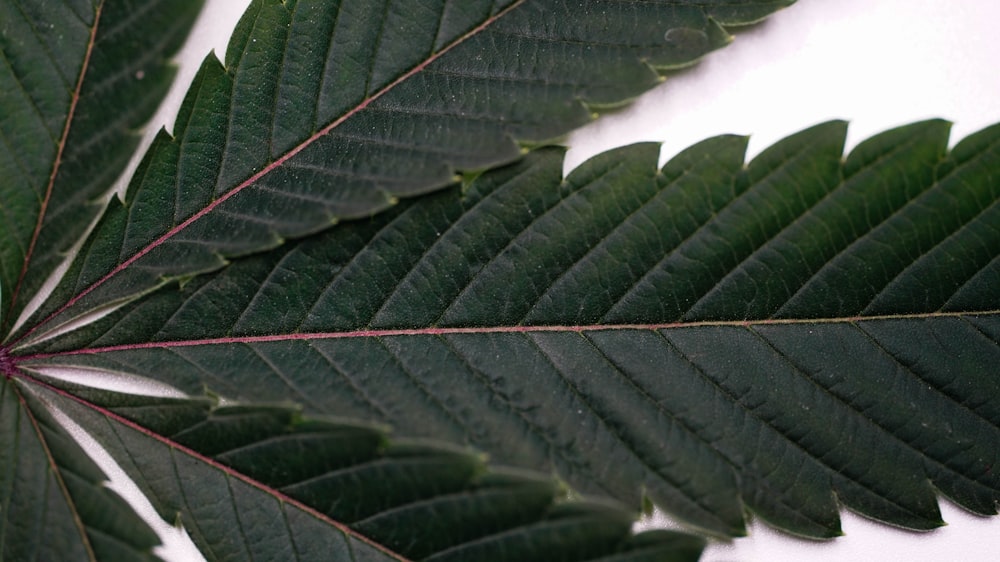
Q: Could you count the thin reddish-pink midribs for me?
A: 5